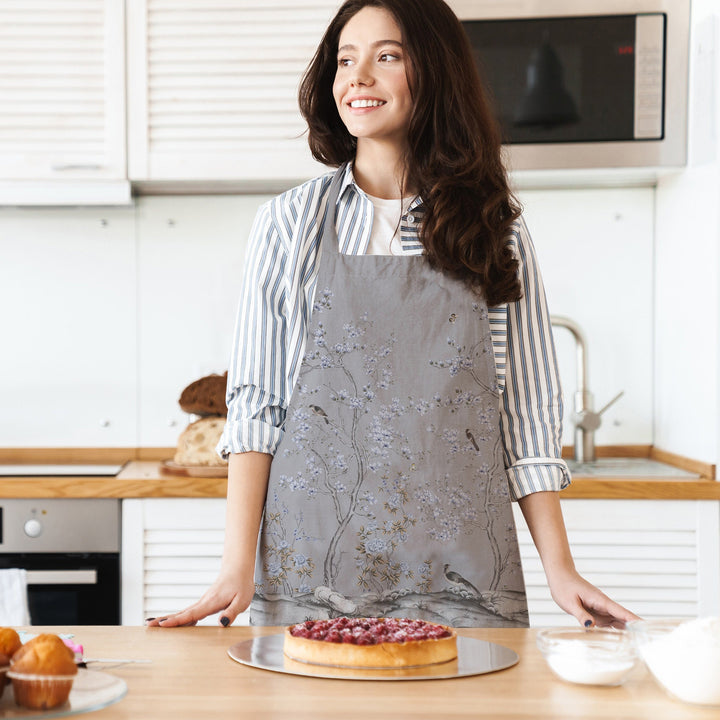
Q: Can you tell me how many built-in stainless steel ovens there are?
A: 1